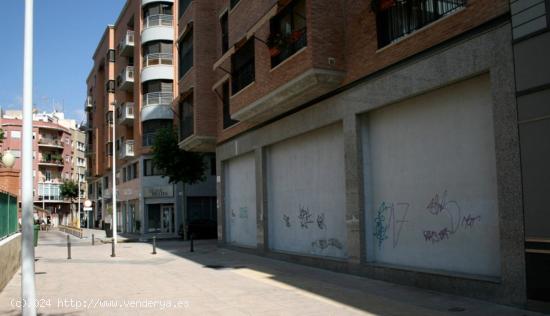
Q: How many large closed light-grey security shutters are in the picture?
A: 3